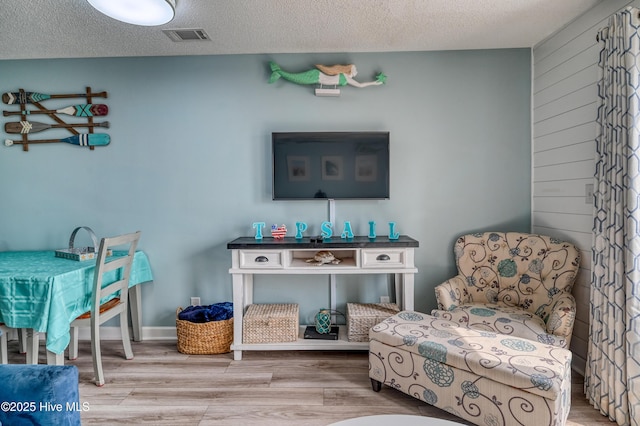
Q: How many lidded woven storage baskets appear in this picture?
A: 2